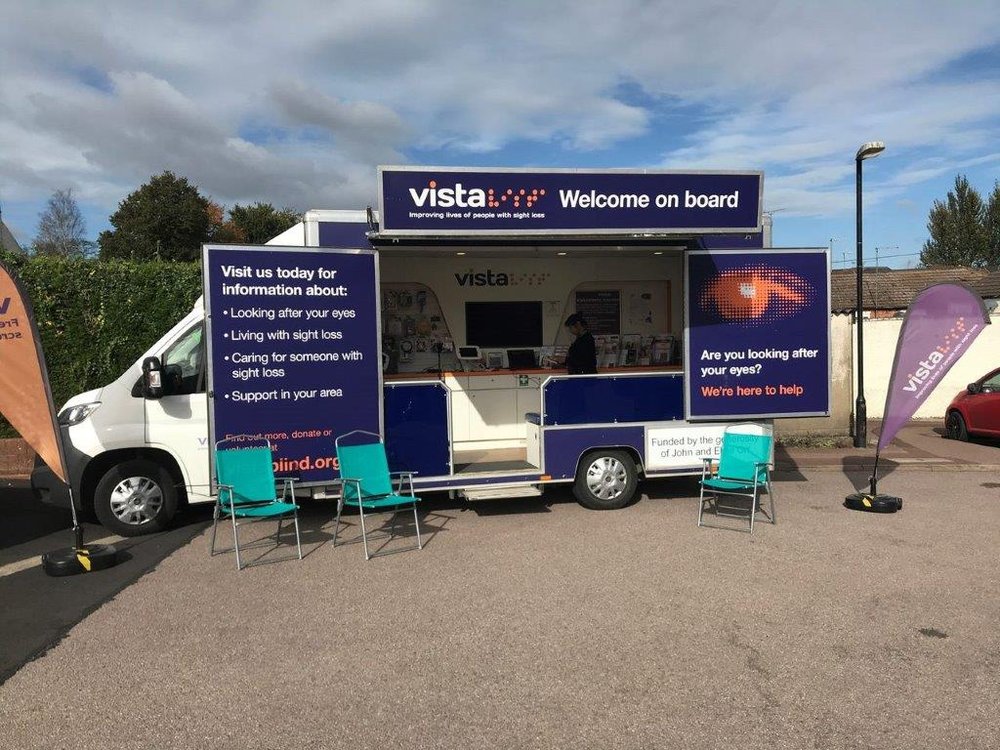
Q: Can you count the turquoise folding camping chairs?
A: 3